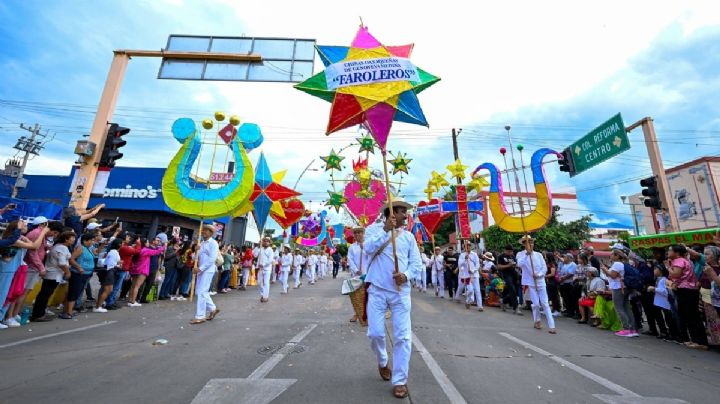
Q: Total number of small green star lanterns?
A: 4